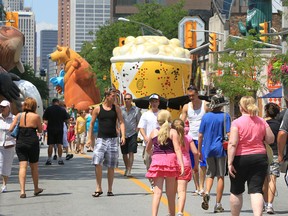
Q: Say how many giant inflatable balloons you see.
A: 3